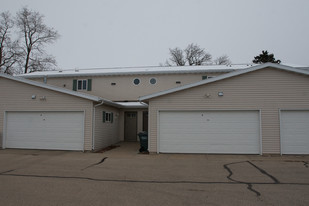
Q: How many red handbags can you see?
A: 0